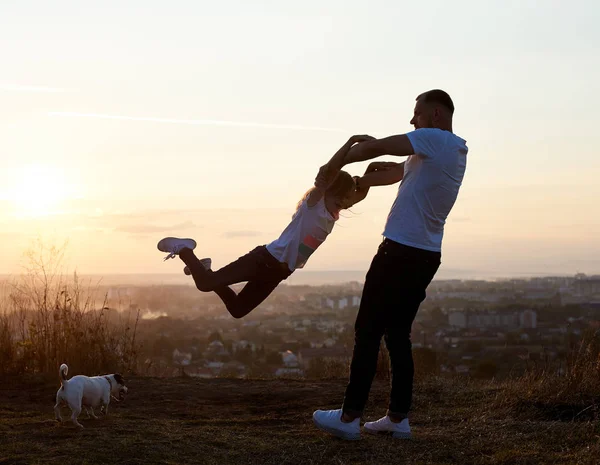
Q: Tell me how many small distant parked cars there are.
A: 0